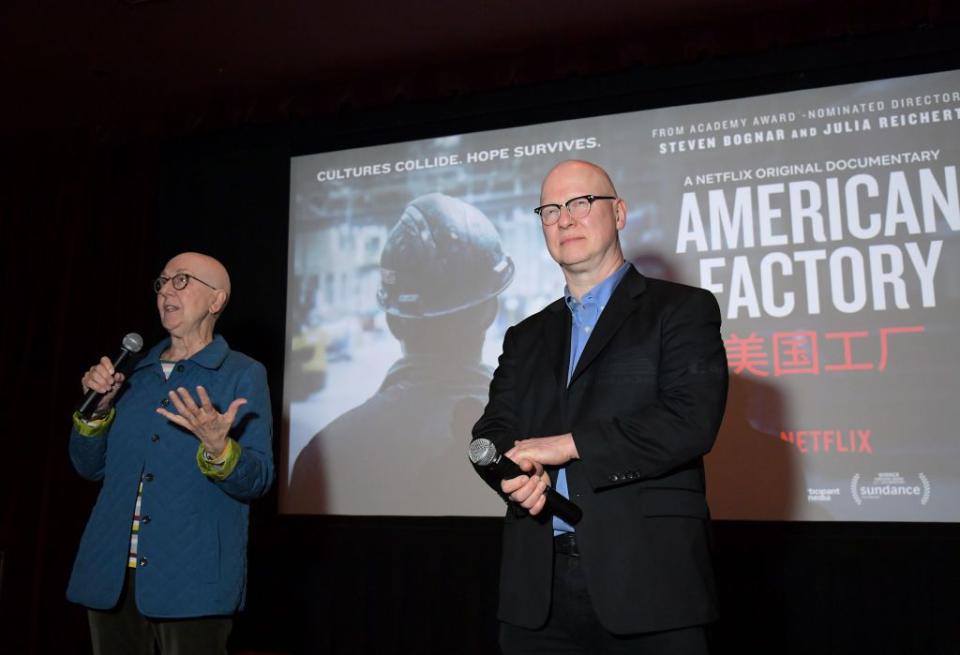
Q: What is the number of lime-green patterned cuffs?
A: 2